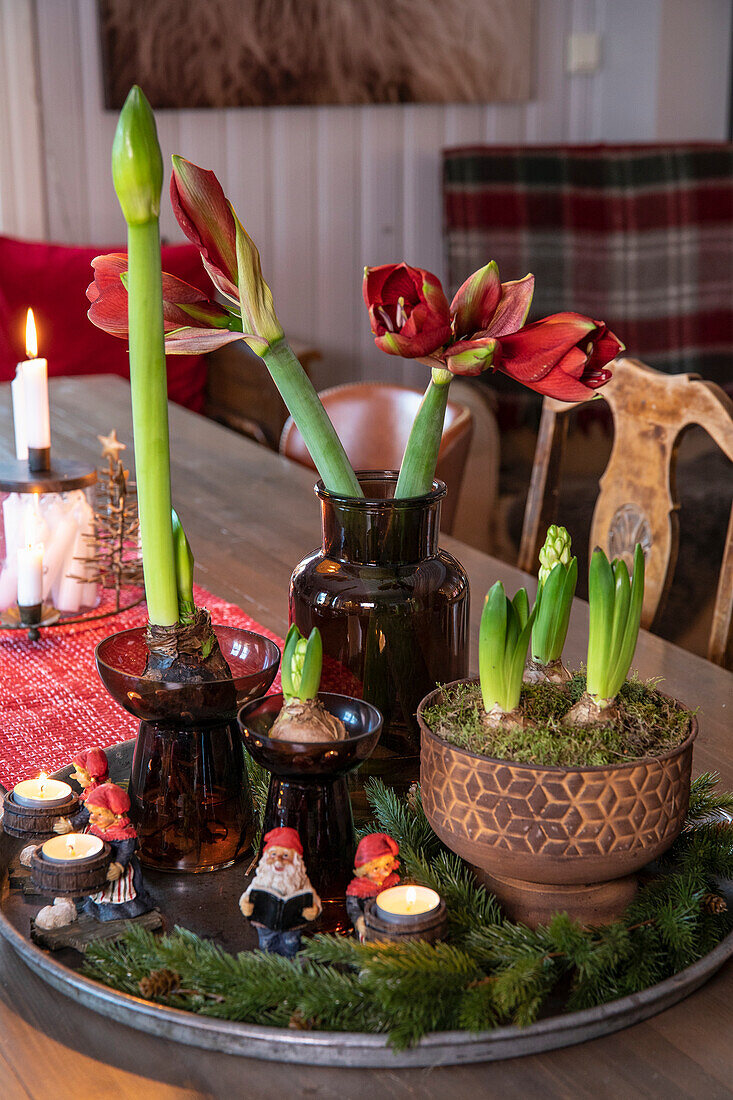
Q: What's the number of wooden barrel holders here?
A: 3